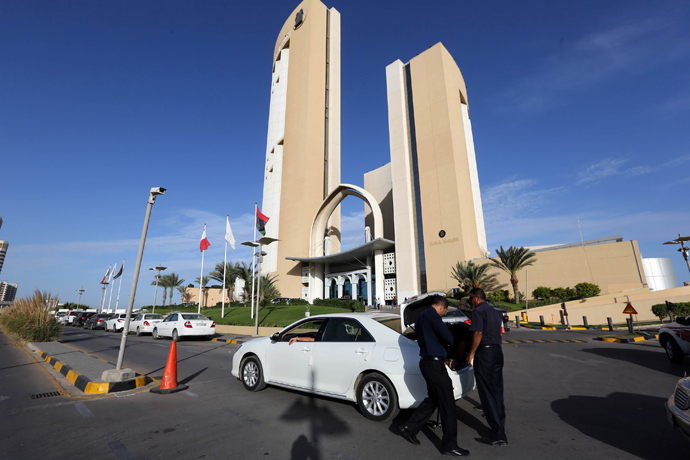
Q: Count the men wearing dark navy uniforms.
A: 2